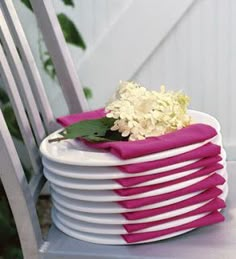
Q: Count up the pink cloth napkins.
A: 8